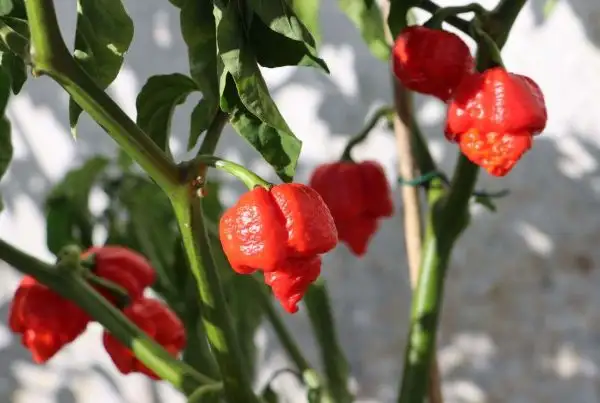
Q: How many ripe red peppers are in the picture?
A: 7